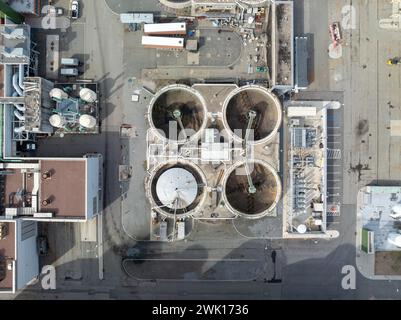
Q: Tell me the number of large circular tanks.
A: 4